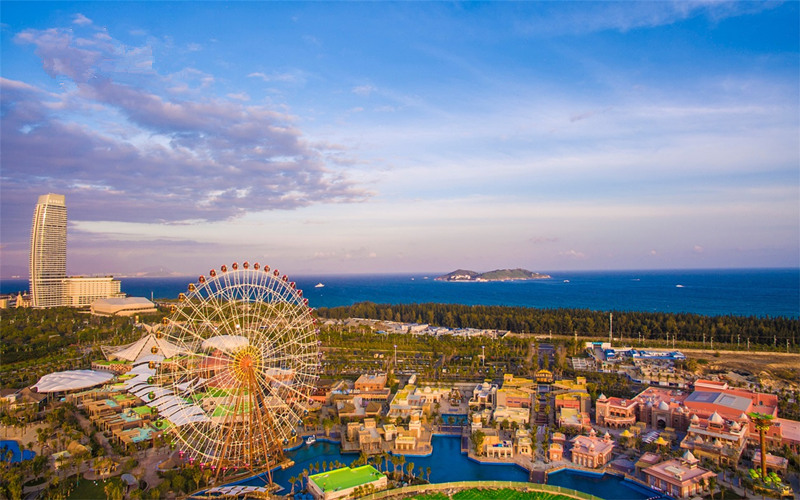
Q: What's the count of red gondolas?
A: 14